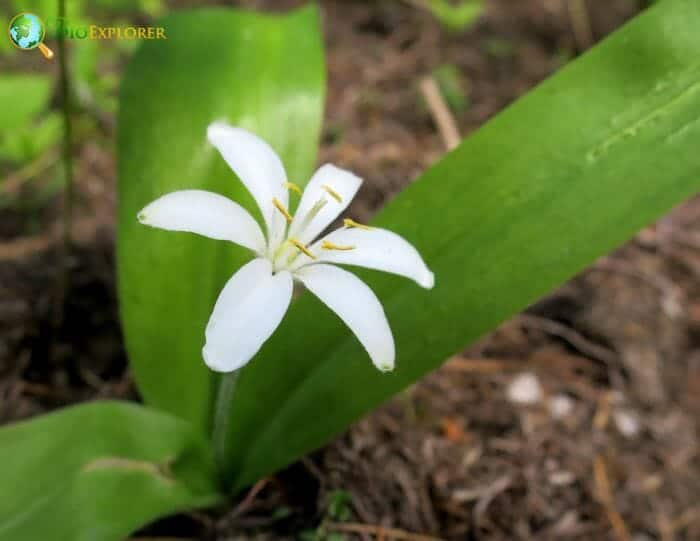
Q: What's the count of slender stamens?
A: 6